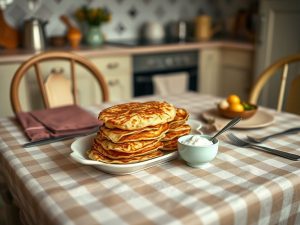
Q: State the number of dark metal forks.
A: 2